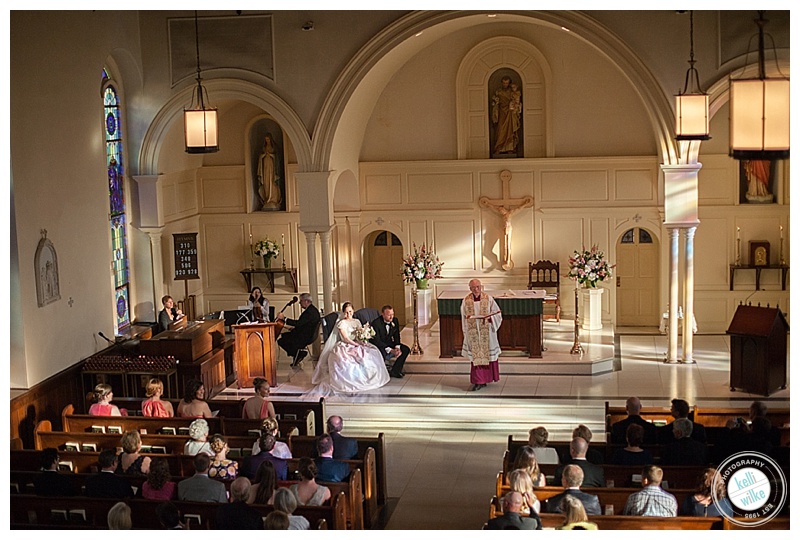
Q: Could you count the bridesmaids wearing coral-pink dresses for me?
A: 4